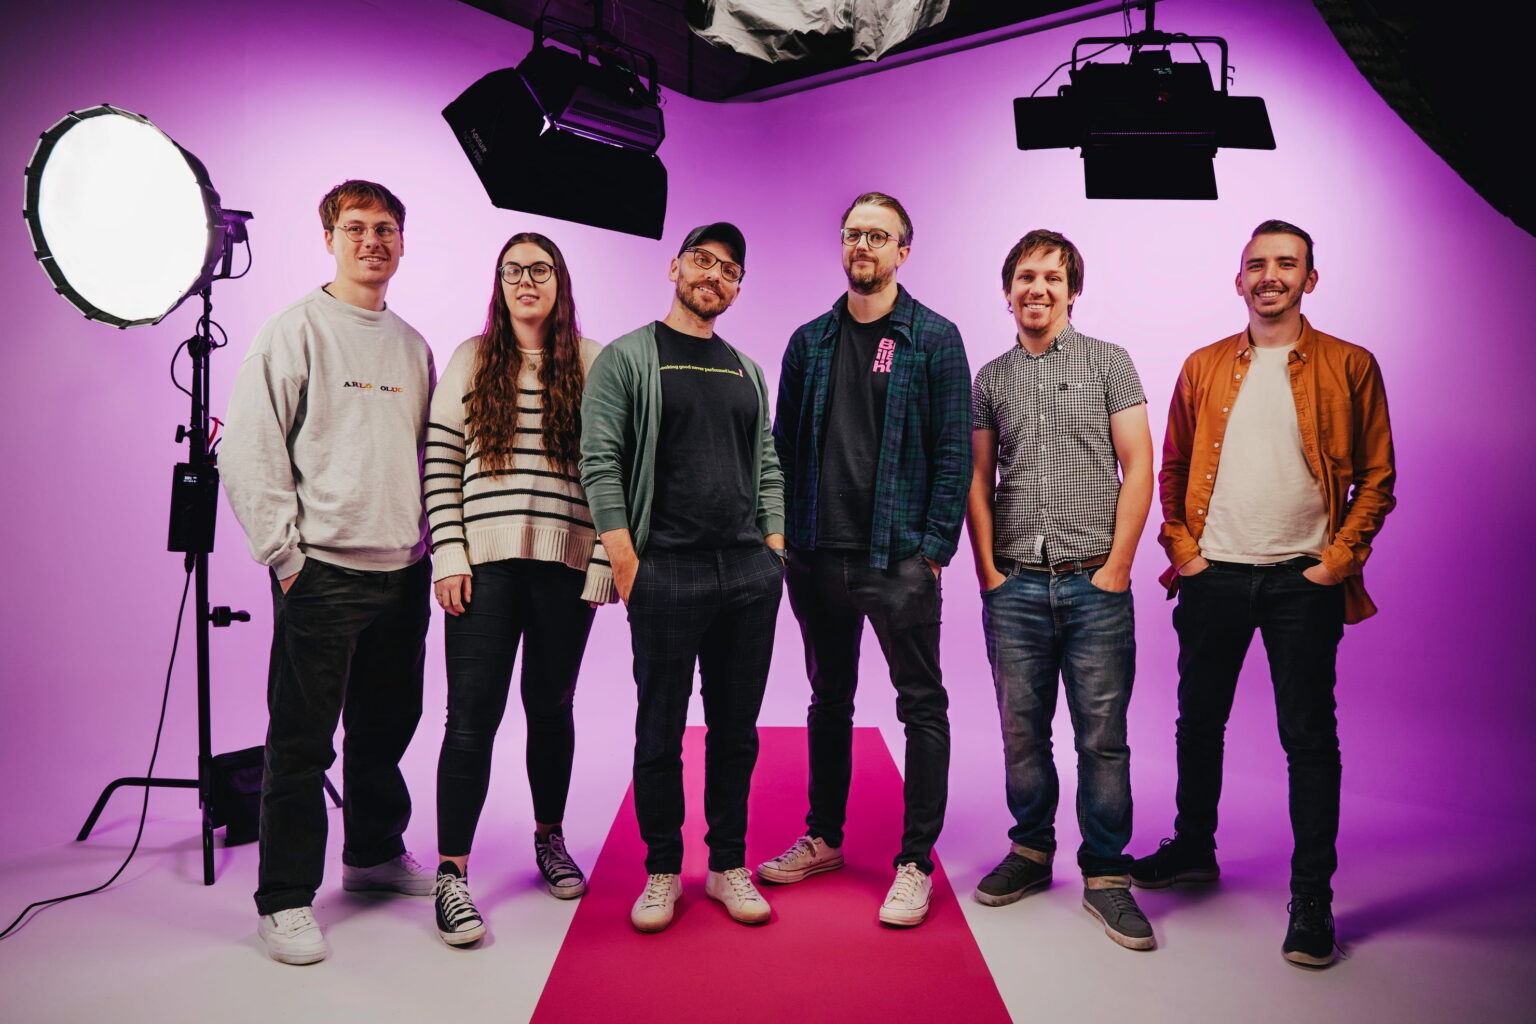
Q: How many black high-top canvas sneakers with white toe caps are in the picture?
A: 2